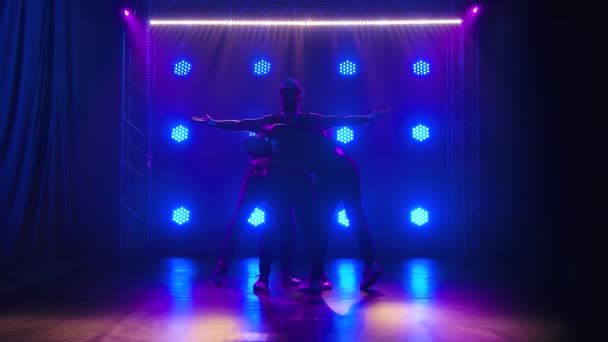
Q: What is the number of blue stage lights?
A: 11